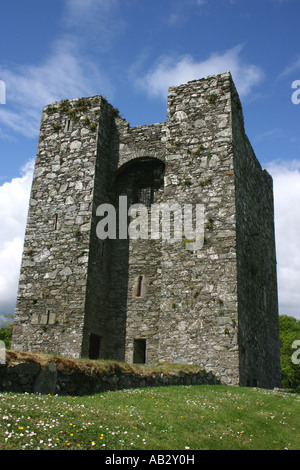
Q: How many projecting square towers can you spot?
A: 2